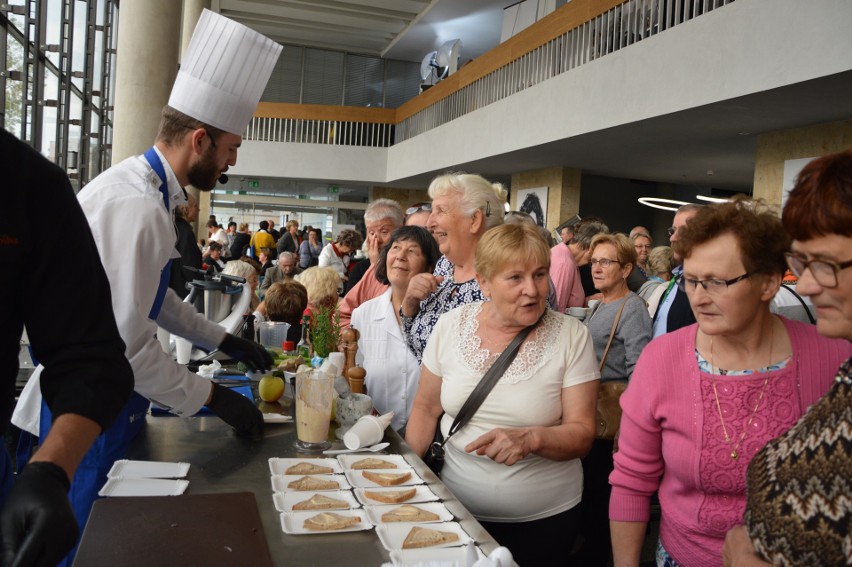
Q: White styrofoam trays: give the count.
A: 12